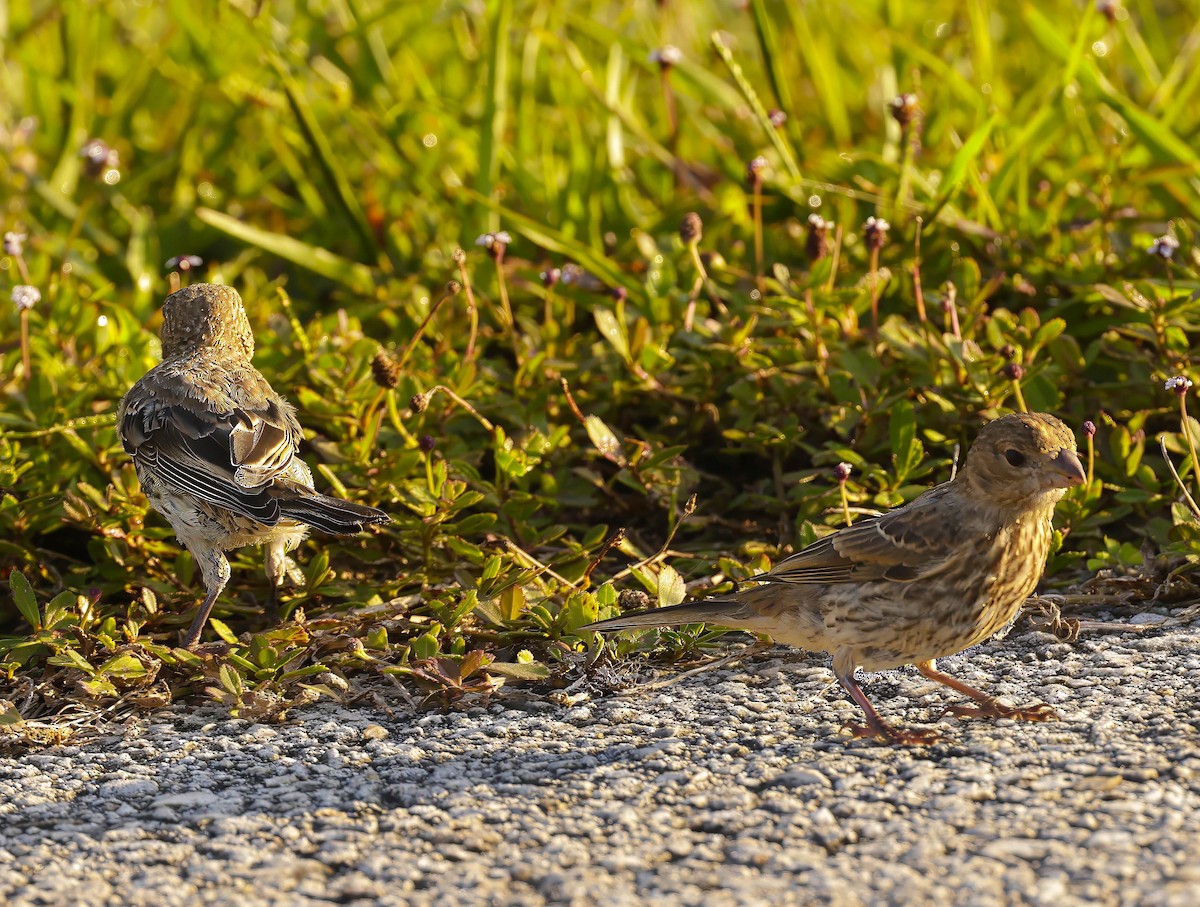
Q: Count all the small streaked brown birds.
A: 2